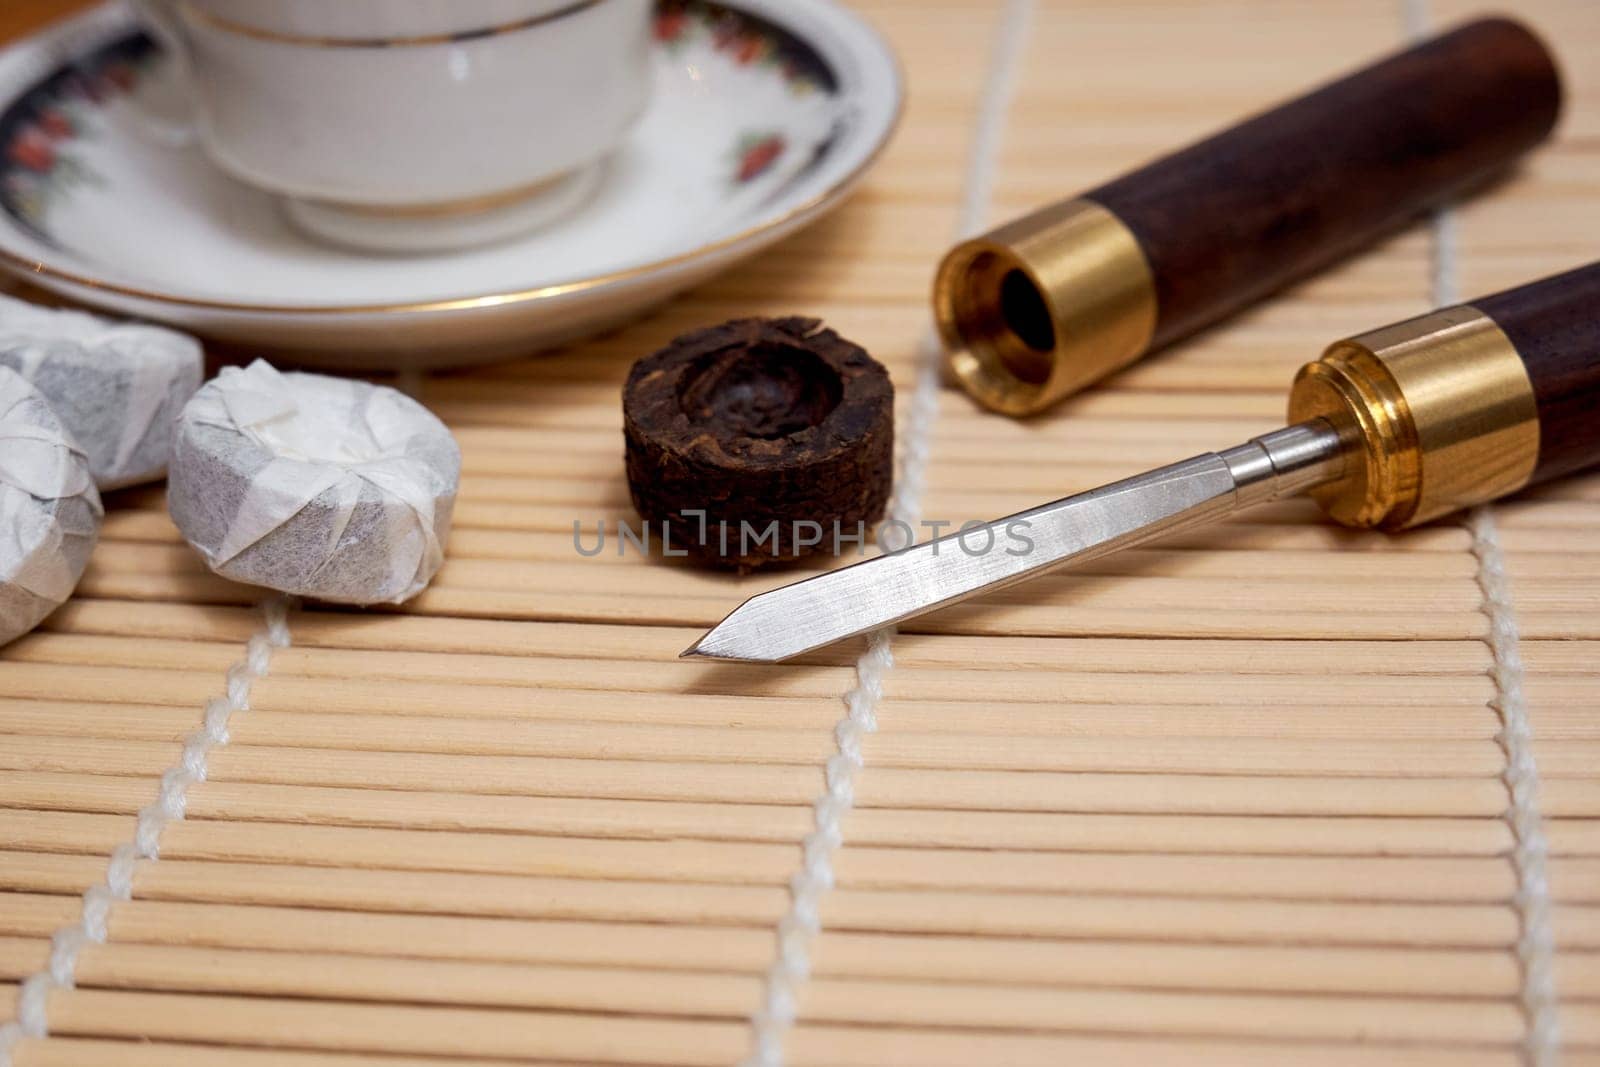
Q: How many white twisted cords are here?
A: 3